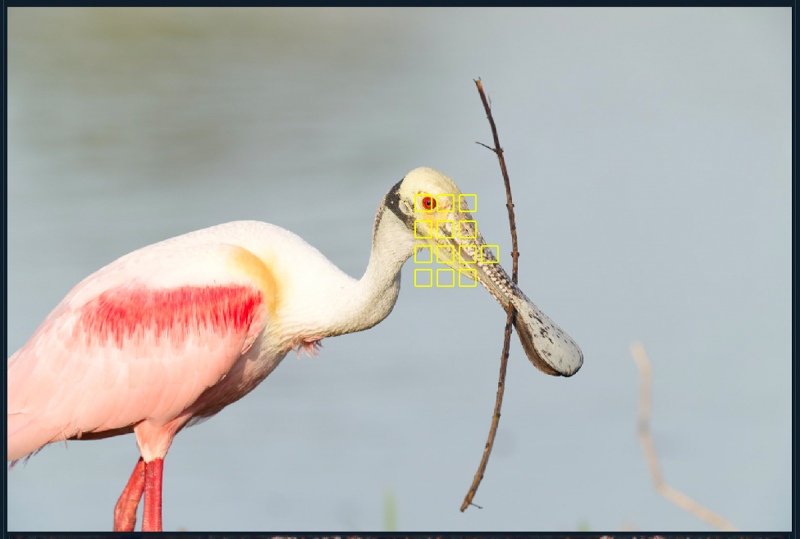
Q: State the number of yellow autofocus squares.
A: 13